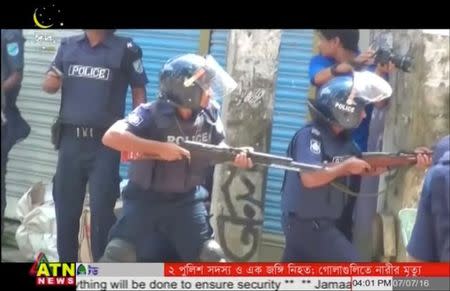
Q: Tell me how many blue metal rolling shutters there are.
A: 2